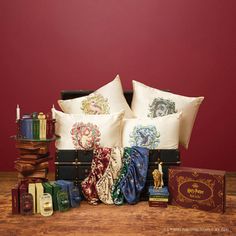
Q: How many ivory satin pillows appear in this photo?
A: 4